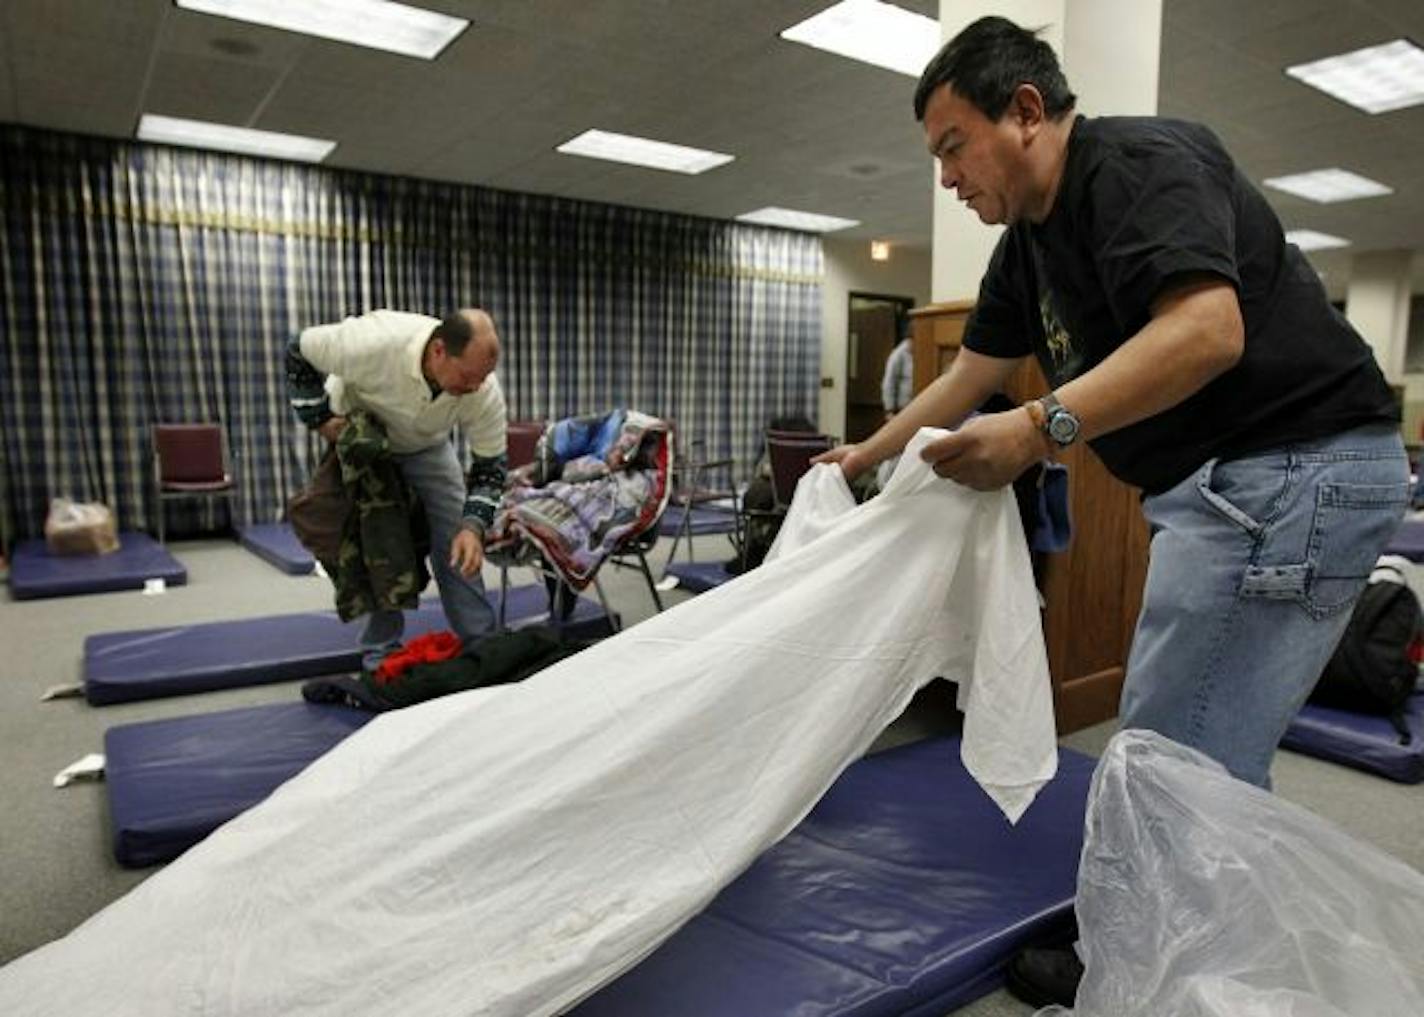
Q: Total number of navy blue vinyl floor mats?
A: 9